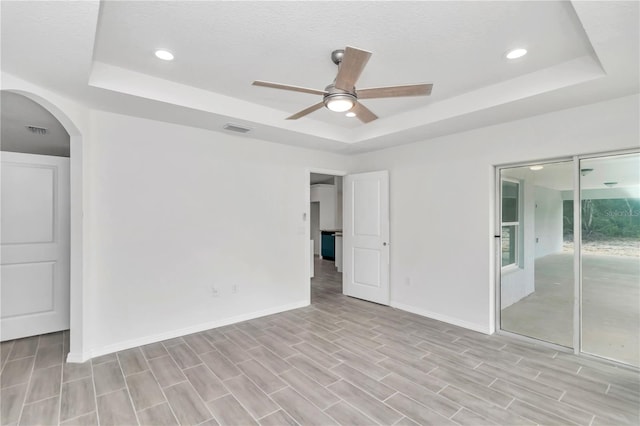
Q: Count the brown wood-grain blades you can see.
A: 5